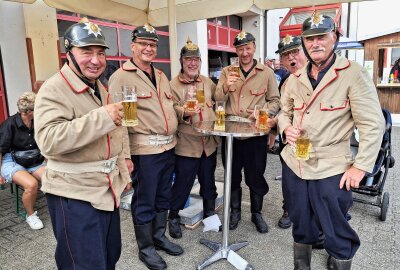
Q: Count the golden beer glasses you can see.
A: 7